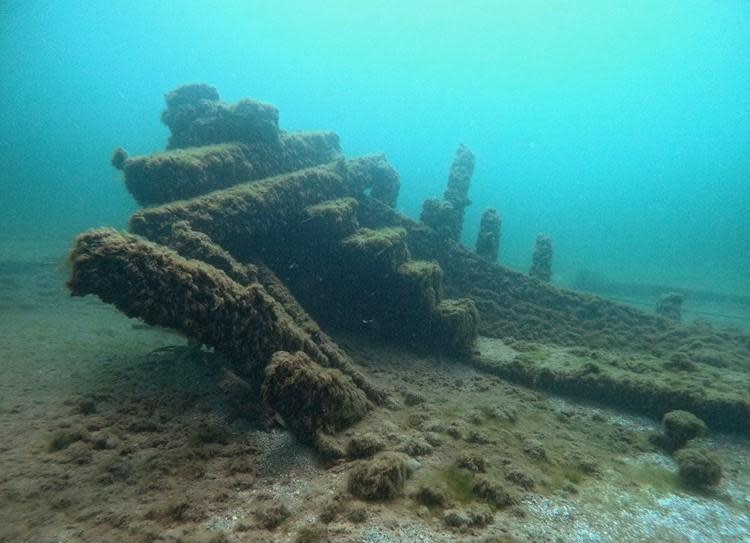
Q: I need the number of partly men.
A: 0